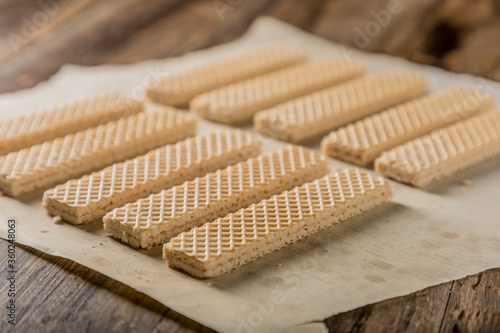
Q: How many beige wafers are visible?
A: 10